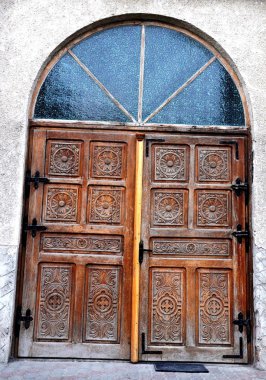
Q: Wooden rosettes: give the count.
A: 8